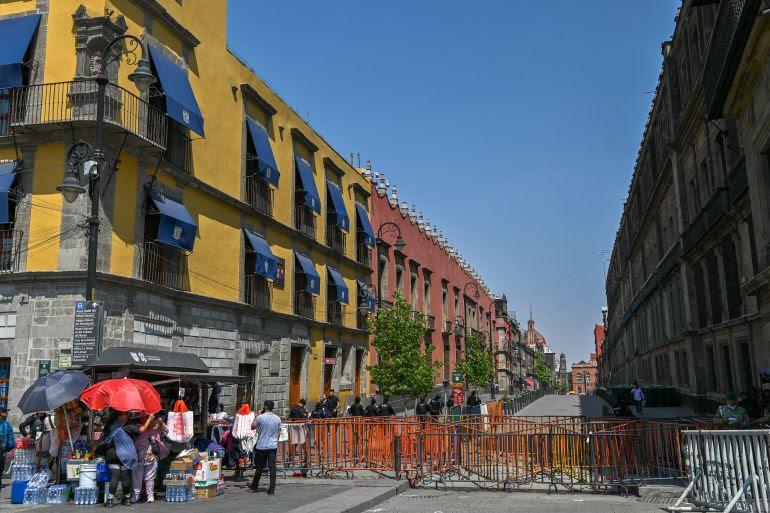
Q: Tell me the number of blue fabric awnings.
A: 12